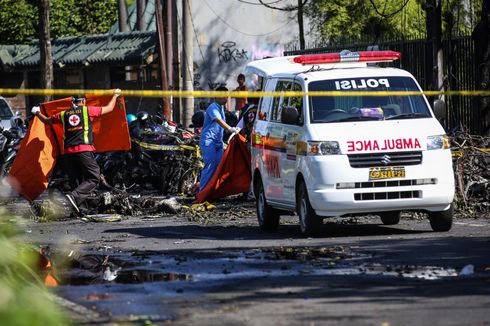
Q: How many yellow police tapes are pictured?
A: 2